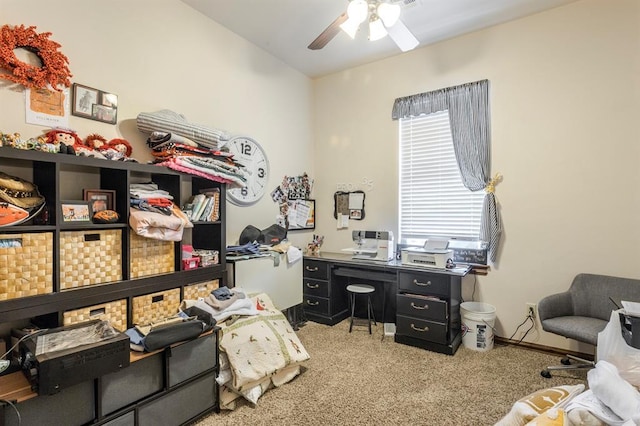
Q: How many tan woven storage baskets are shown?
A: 6